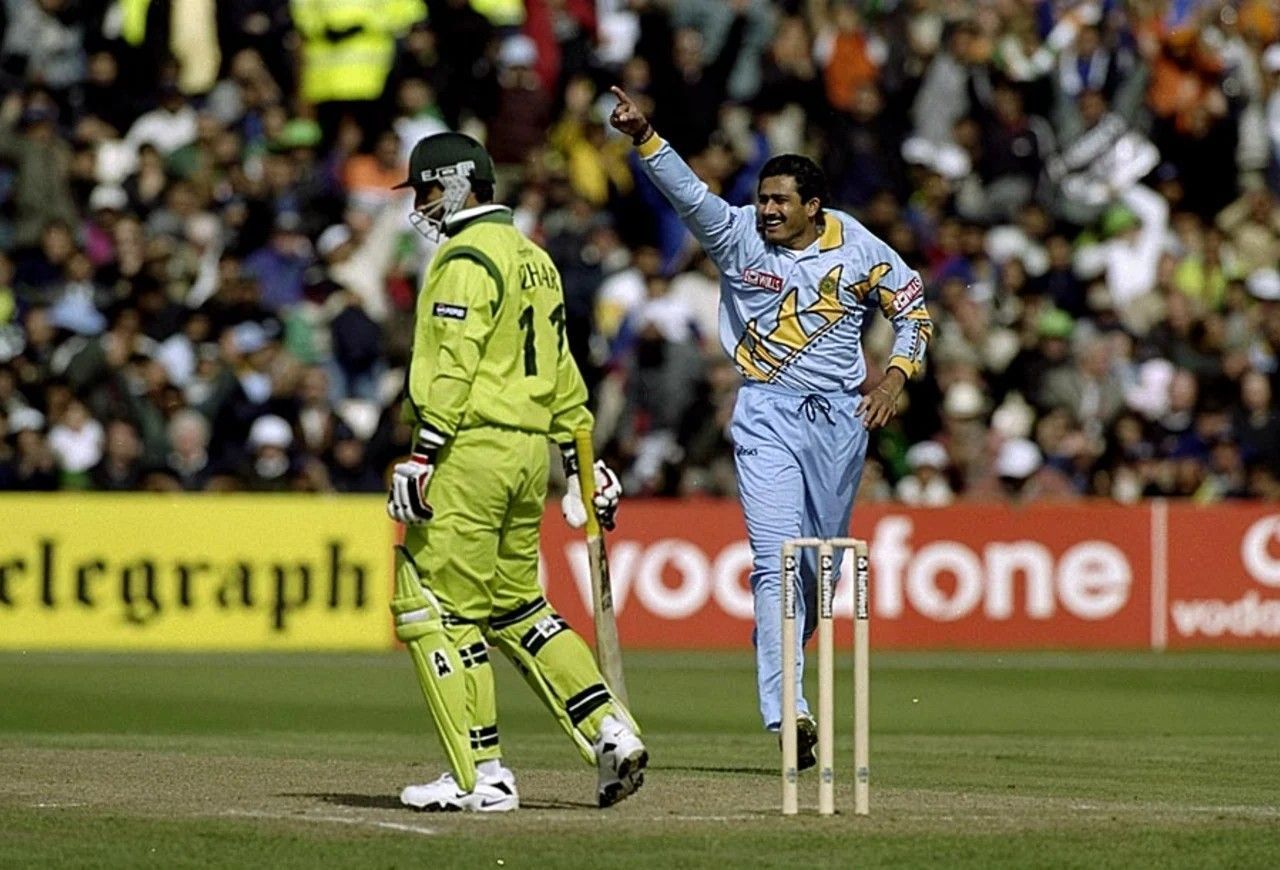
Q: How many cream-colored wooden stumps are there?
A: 3